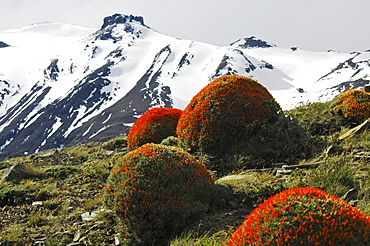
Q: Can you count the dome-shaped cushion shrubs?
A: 5